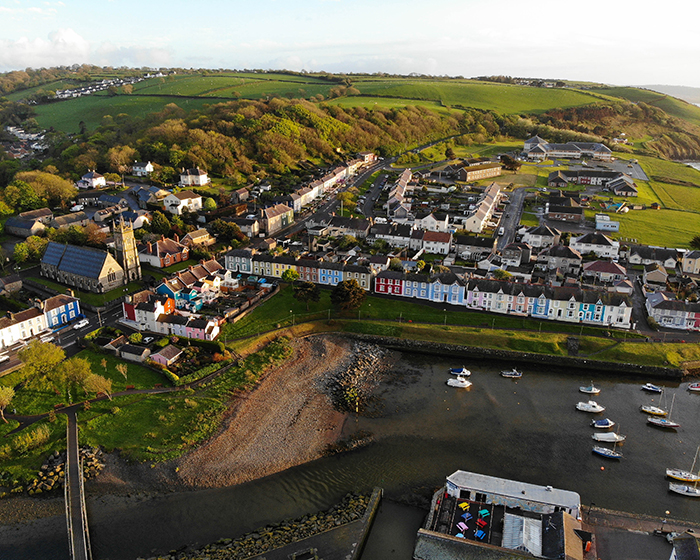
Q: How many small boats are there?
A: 14